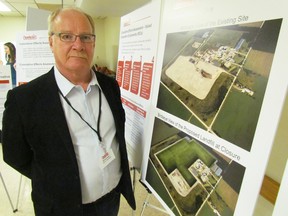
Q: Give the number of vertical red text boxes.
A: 4